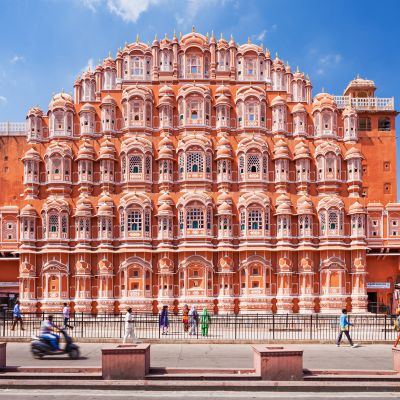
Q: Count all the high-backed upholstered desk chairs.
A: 0